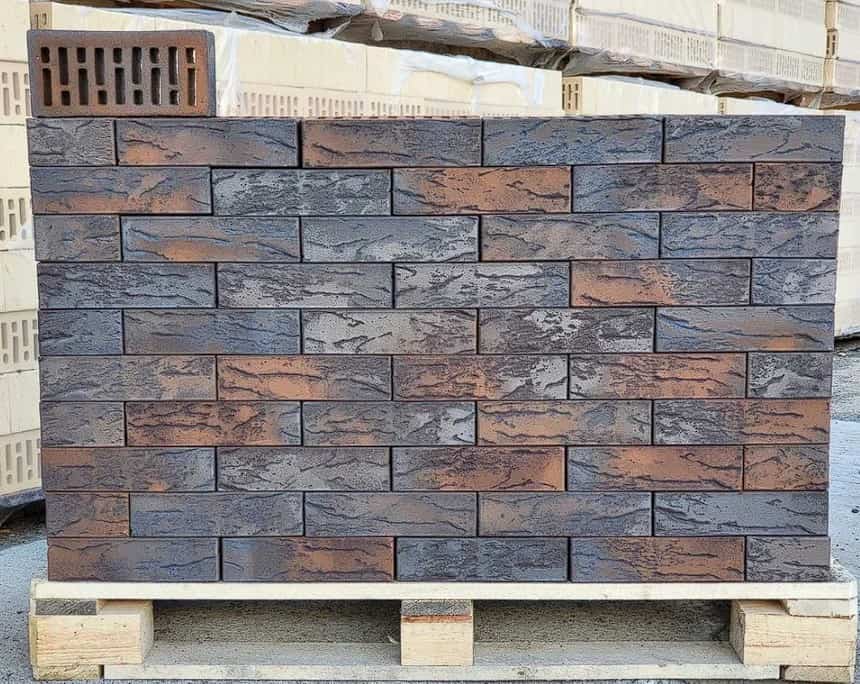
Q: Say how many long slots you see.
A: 9